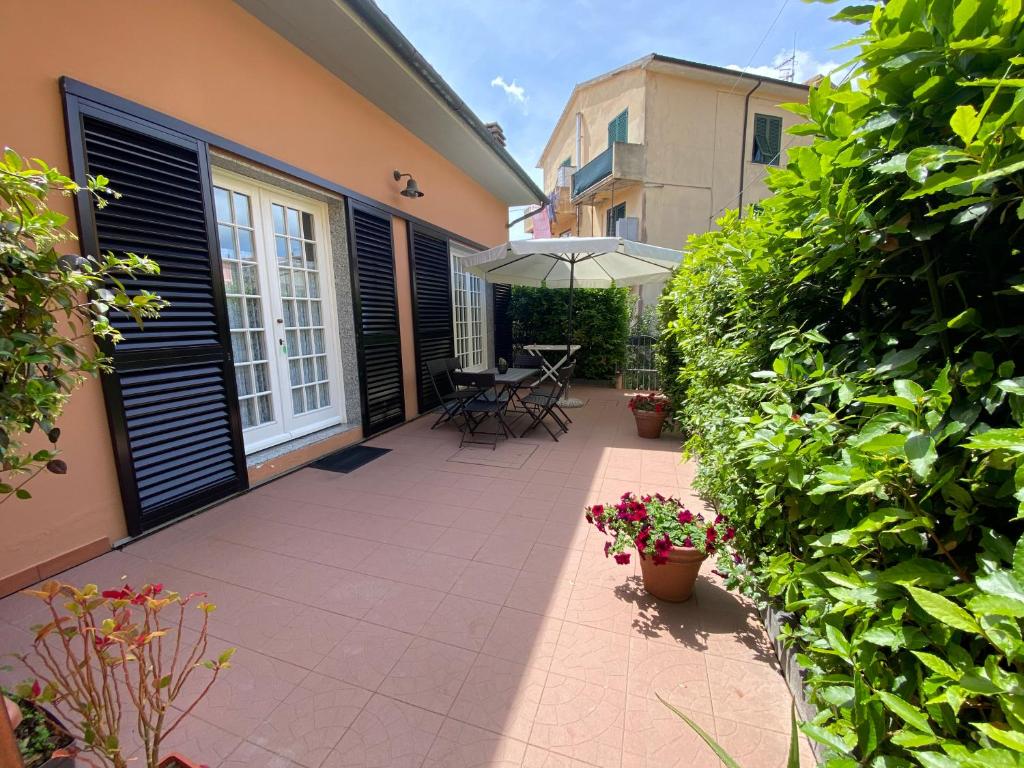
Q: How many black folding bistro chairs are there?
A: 6